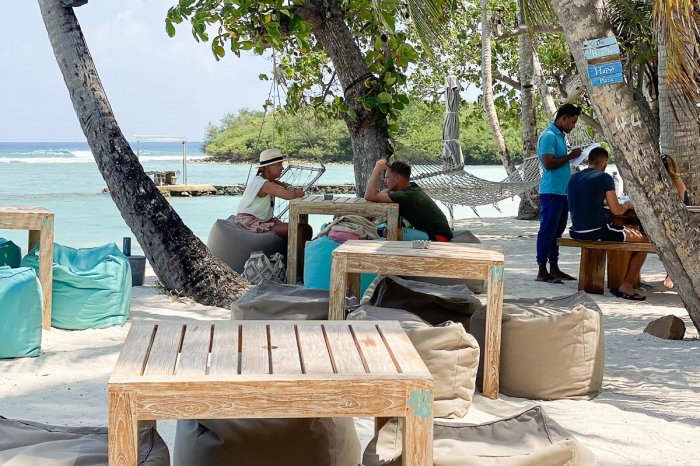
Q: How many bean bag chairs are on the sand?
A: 13